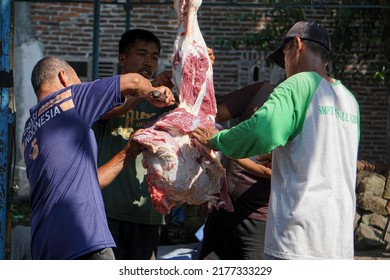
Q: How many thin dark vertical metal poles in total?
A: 2